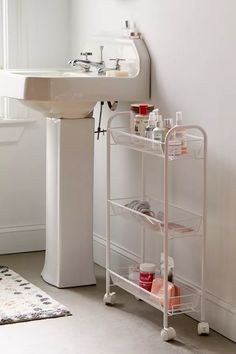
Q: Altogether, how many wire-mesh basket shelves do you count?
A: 3